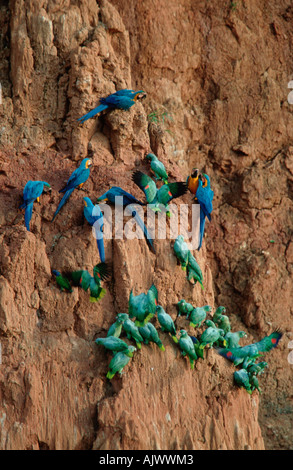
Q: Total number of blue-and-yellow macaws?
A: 7